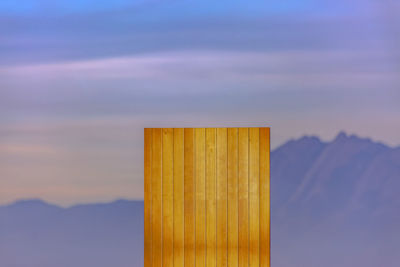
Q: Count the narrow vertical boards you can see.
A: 12